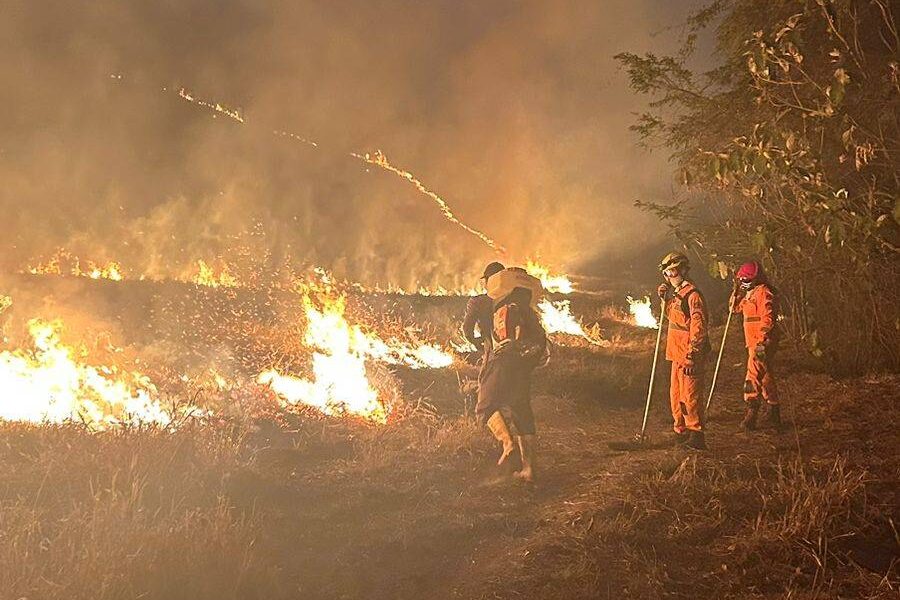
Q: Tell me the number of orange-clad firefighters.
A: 2